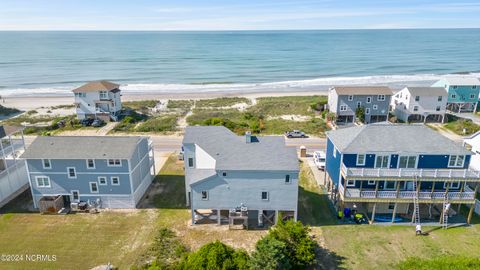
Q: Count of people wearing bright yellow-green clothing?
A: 0